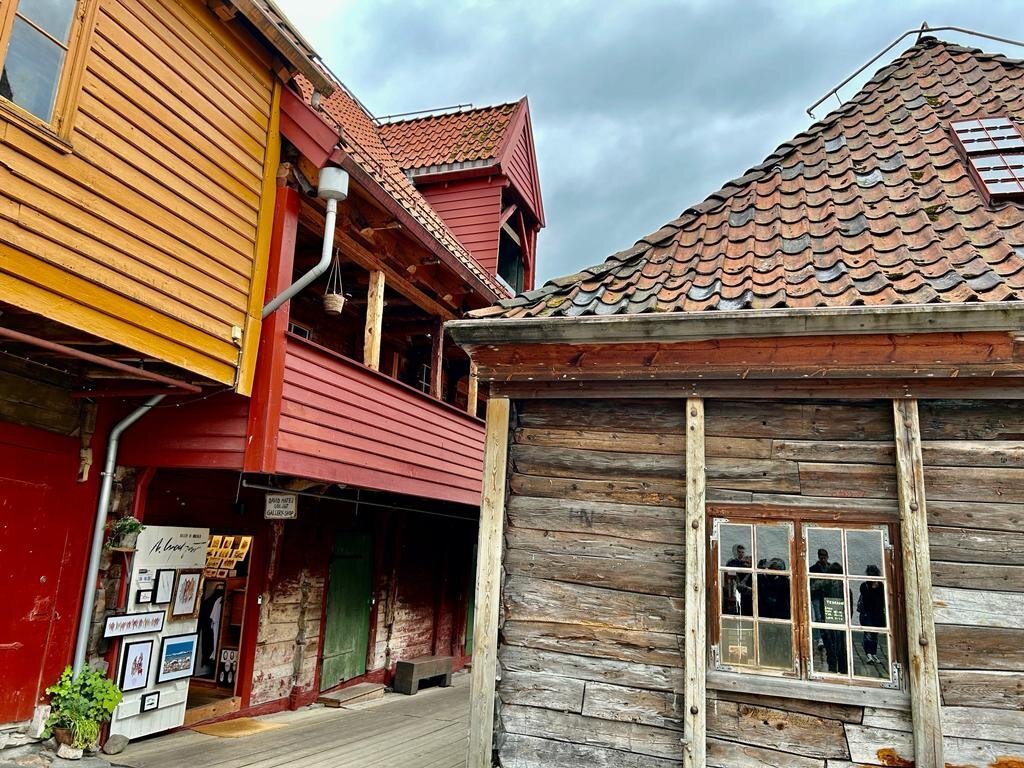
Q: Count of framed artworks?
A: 7